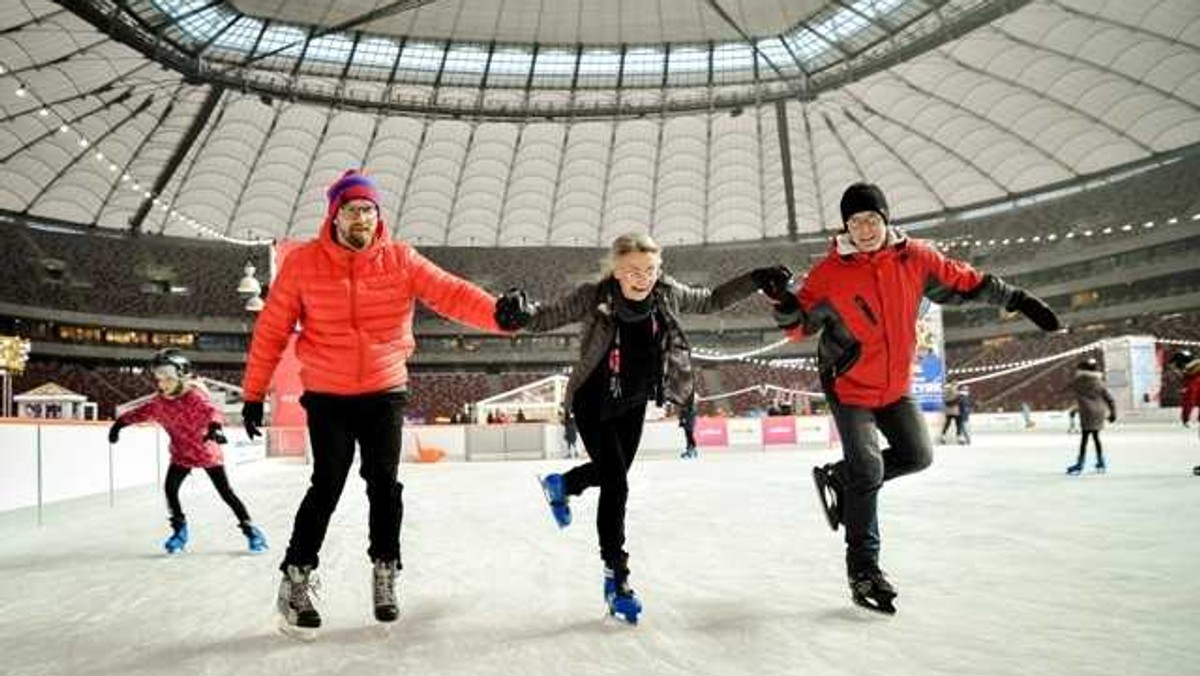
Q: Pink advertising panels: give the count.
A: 2